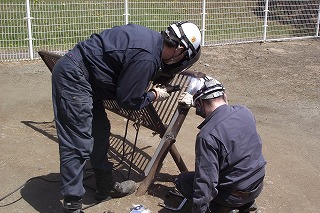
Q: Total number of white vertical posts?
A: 5